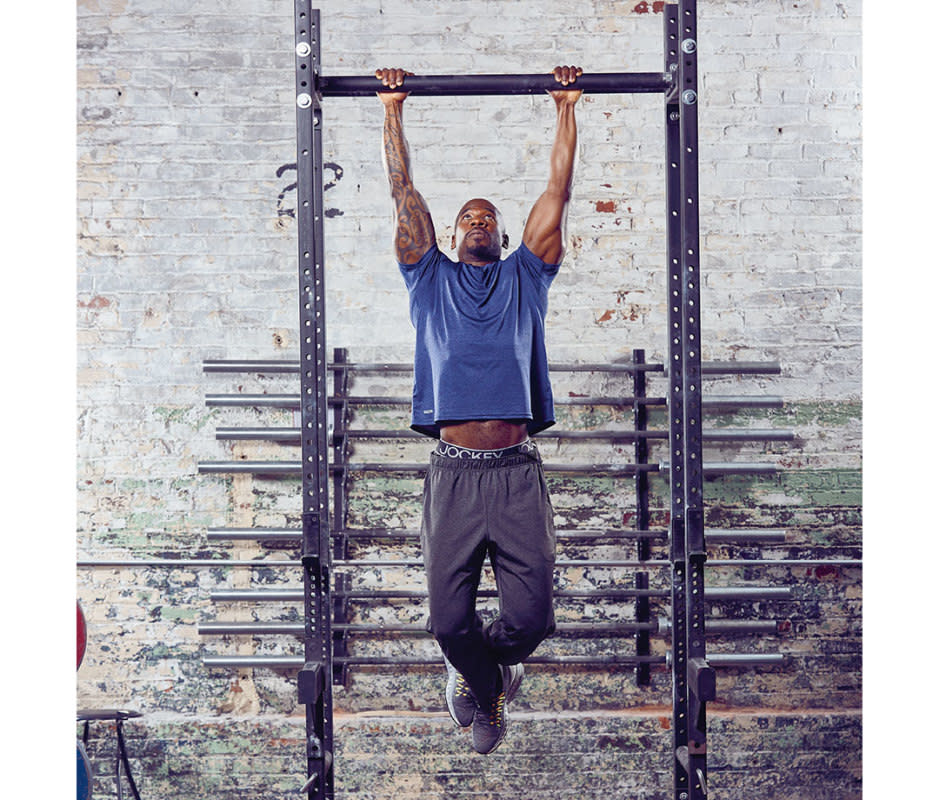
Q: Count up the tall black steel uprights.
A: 4